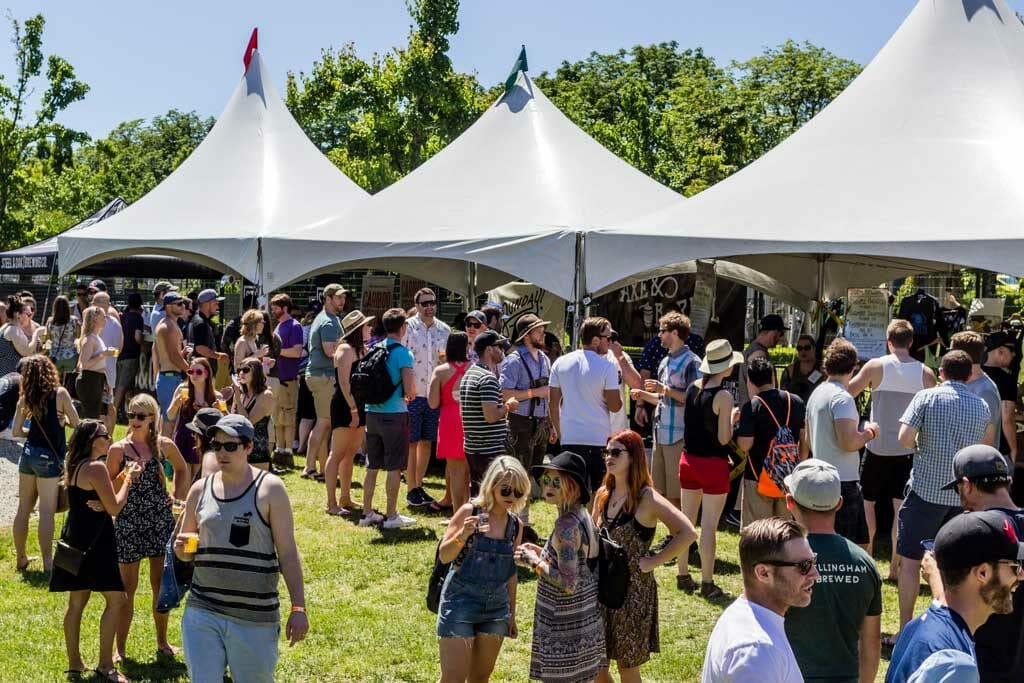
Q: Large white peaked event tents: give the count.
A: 3